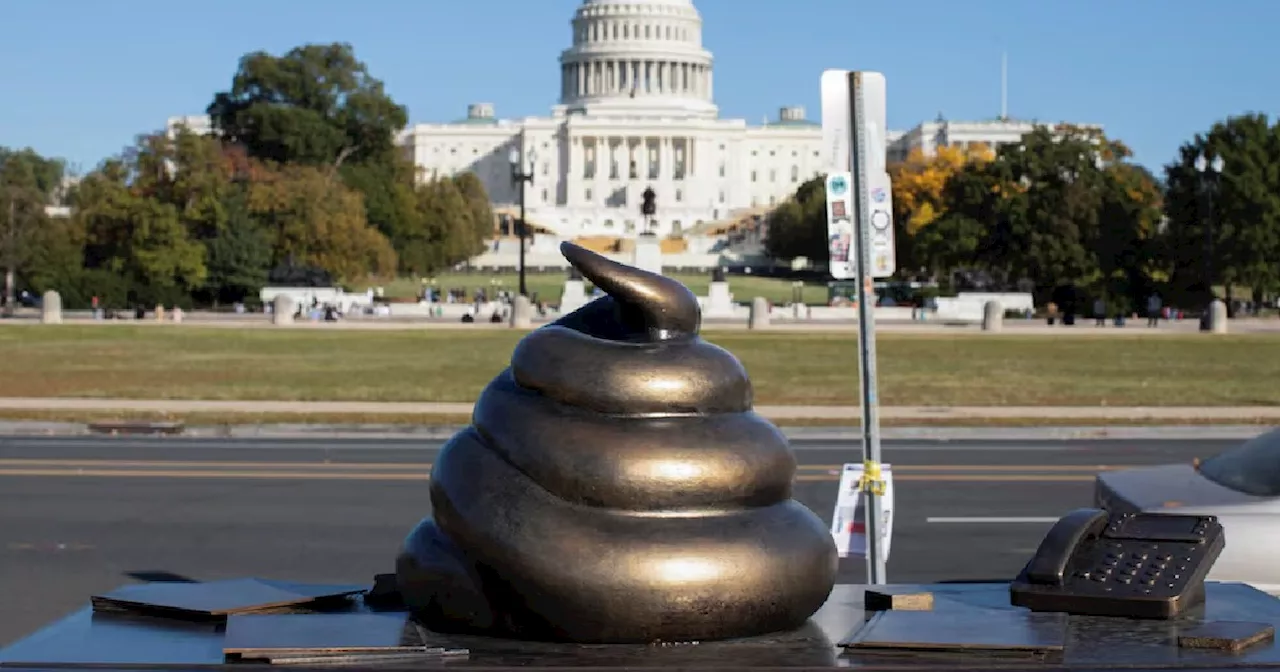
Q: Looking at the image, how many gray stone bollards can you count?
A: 6